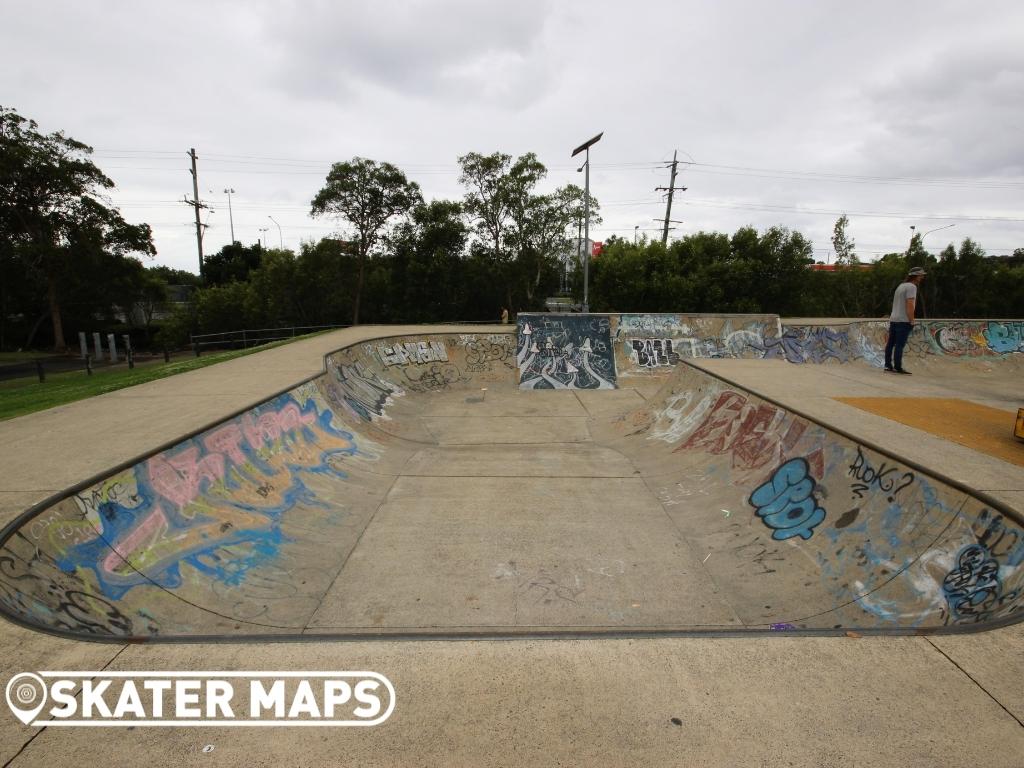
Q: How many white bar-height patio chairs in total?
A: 0